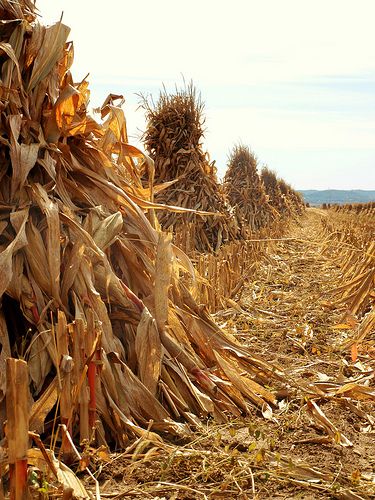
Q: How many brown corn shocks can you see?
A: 5